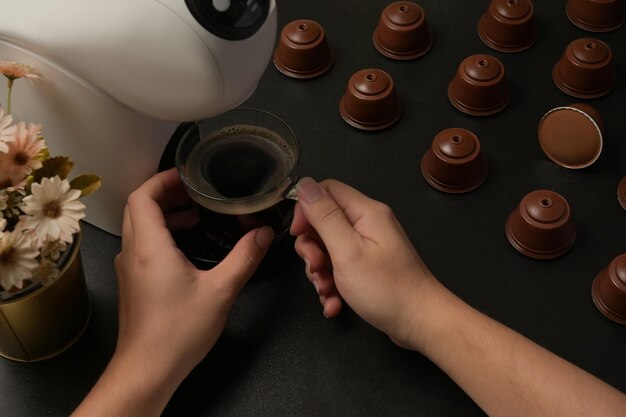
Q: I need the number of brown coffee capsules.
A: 12